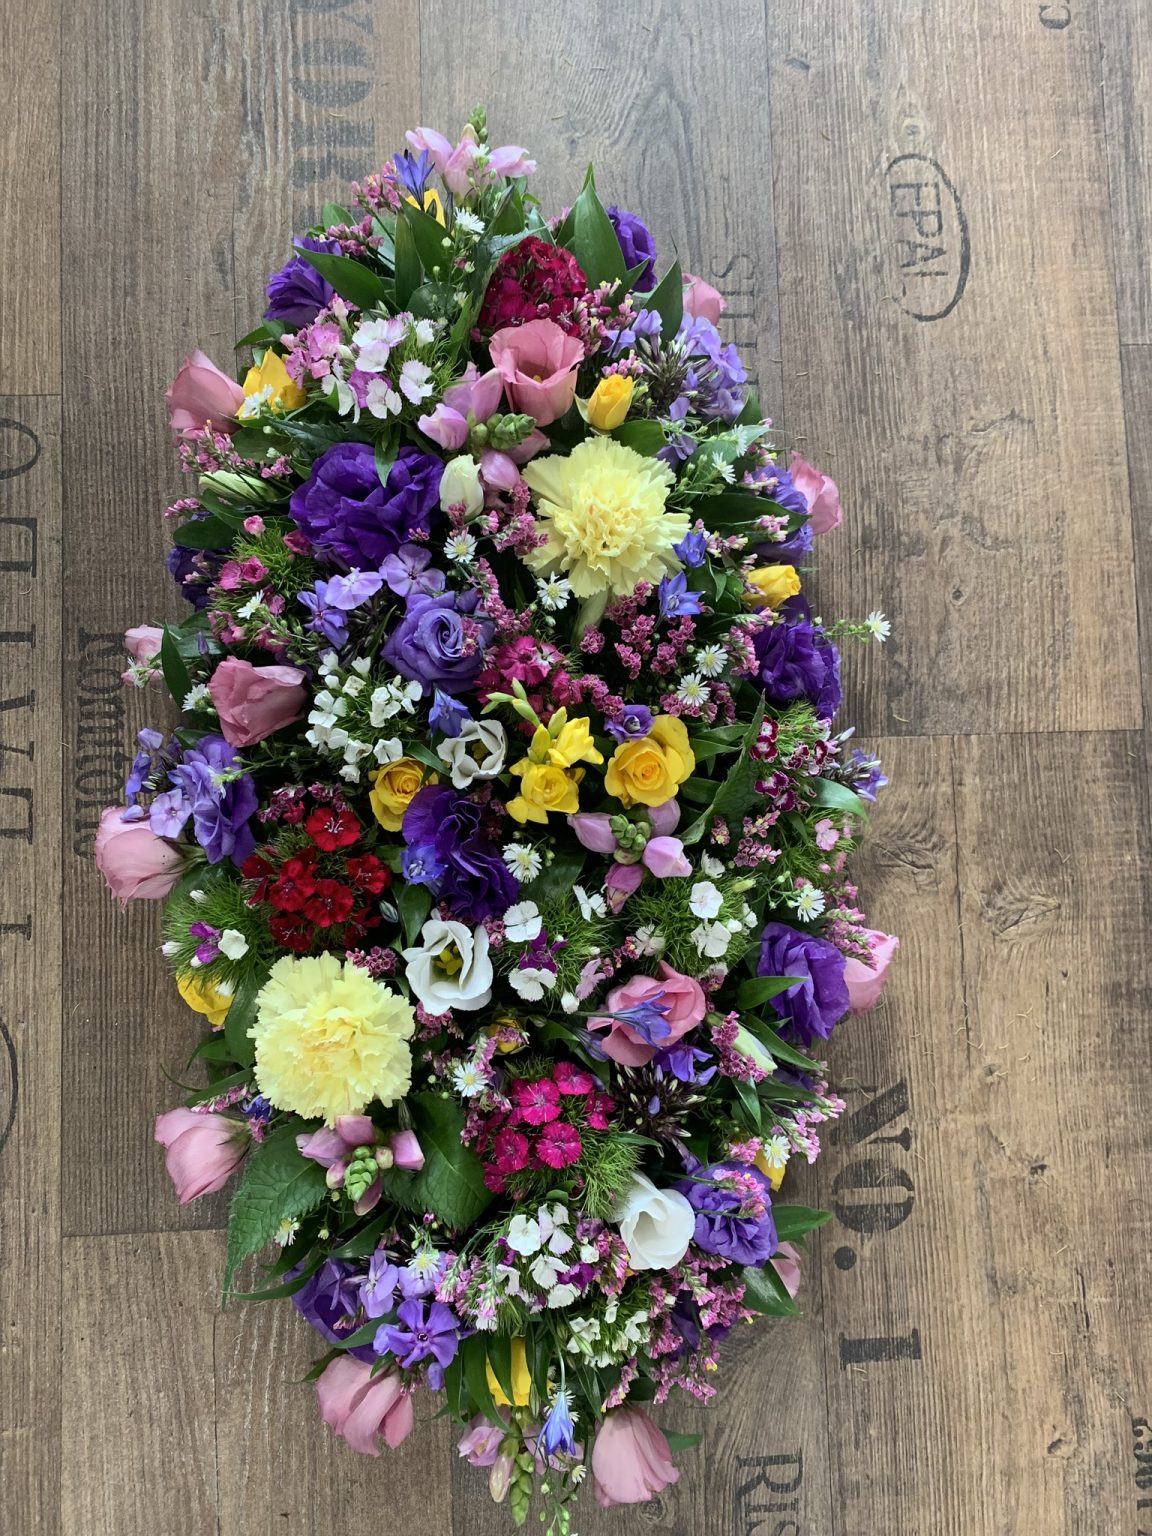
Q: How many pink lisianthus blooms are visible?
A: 13